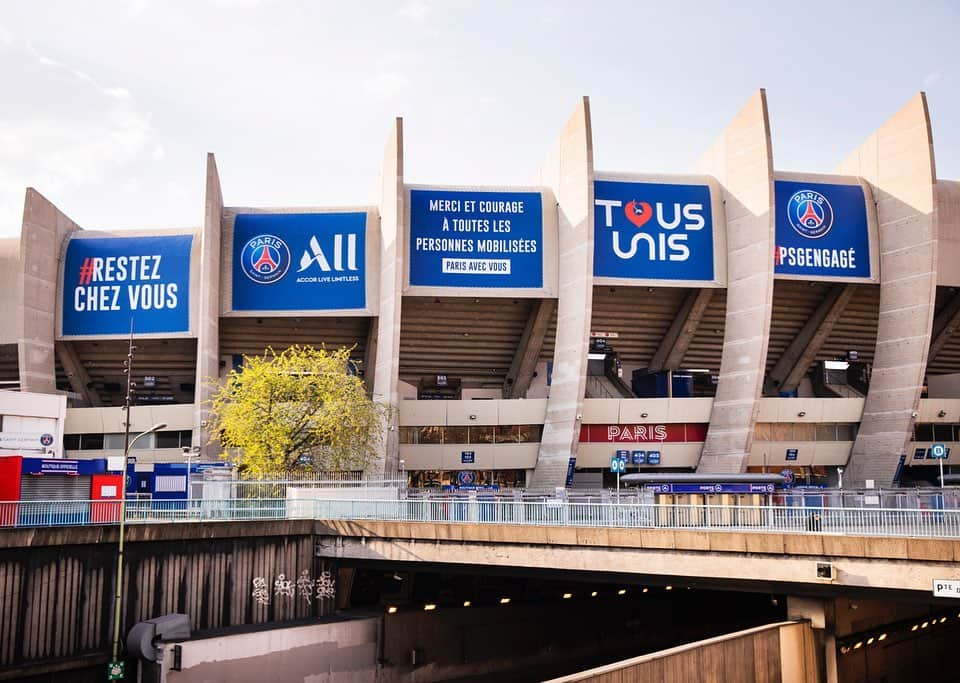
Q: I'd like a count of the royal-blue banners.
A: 5